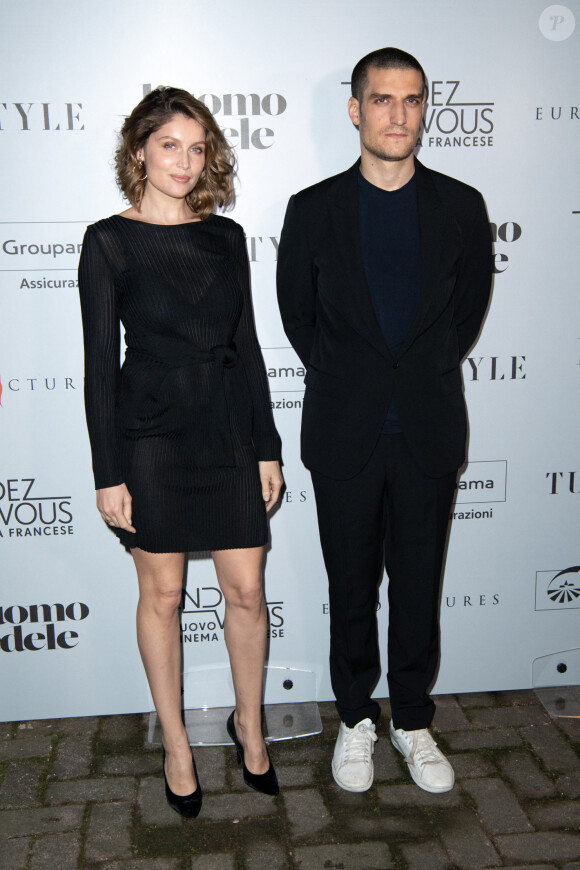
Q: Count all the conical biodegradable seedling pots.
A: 0